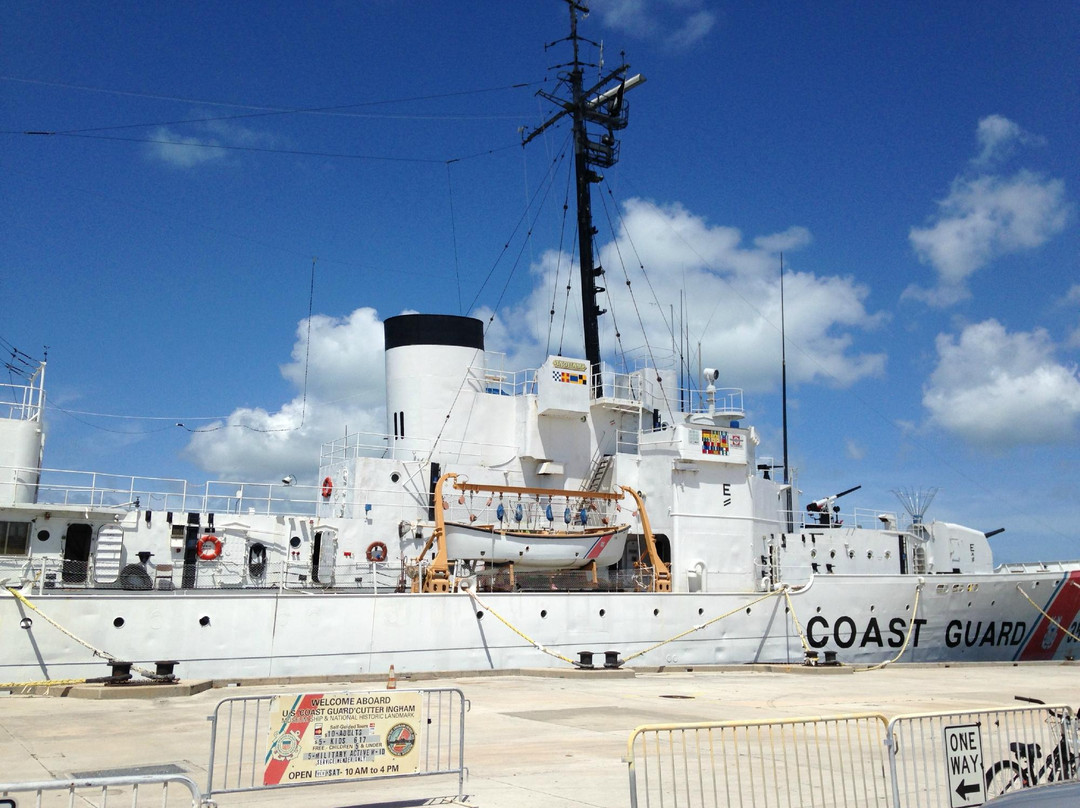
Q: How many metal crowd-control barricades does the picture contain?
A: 4